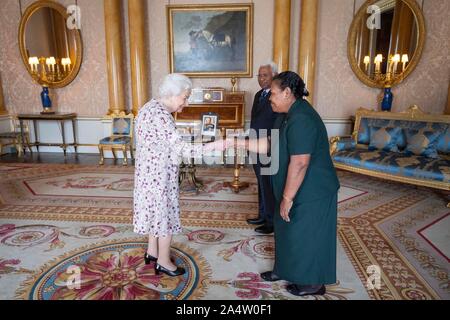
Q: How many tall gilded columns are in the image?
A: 4